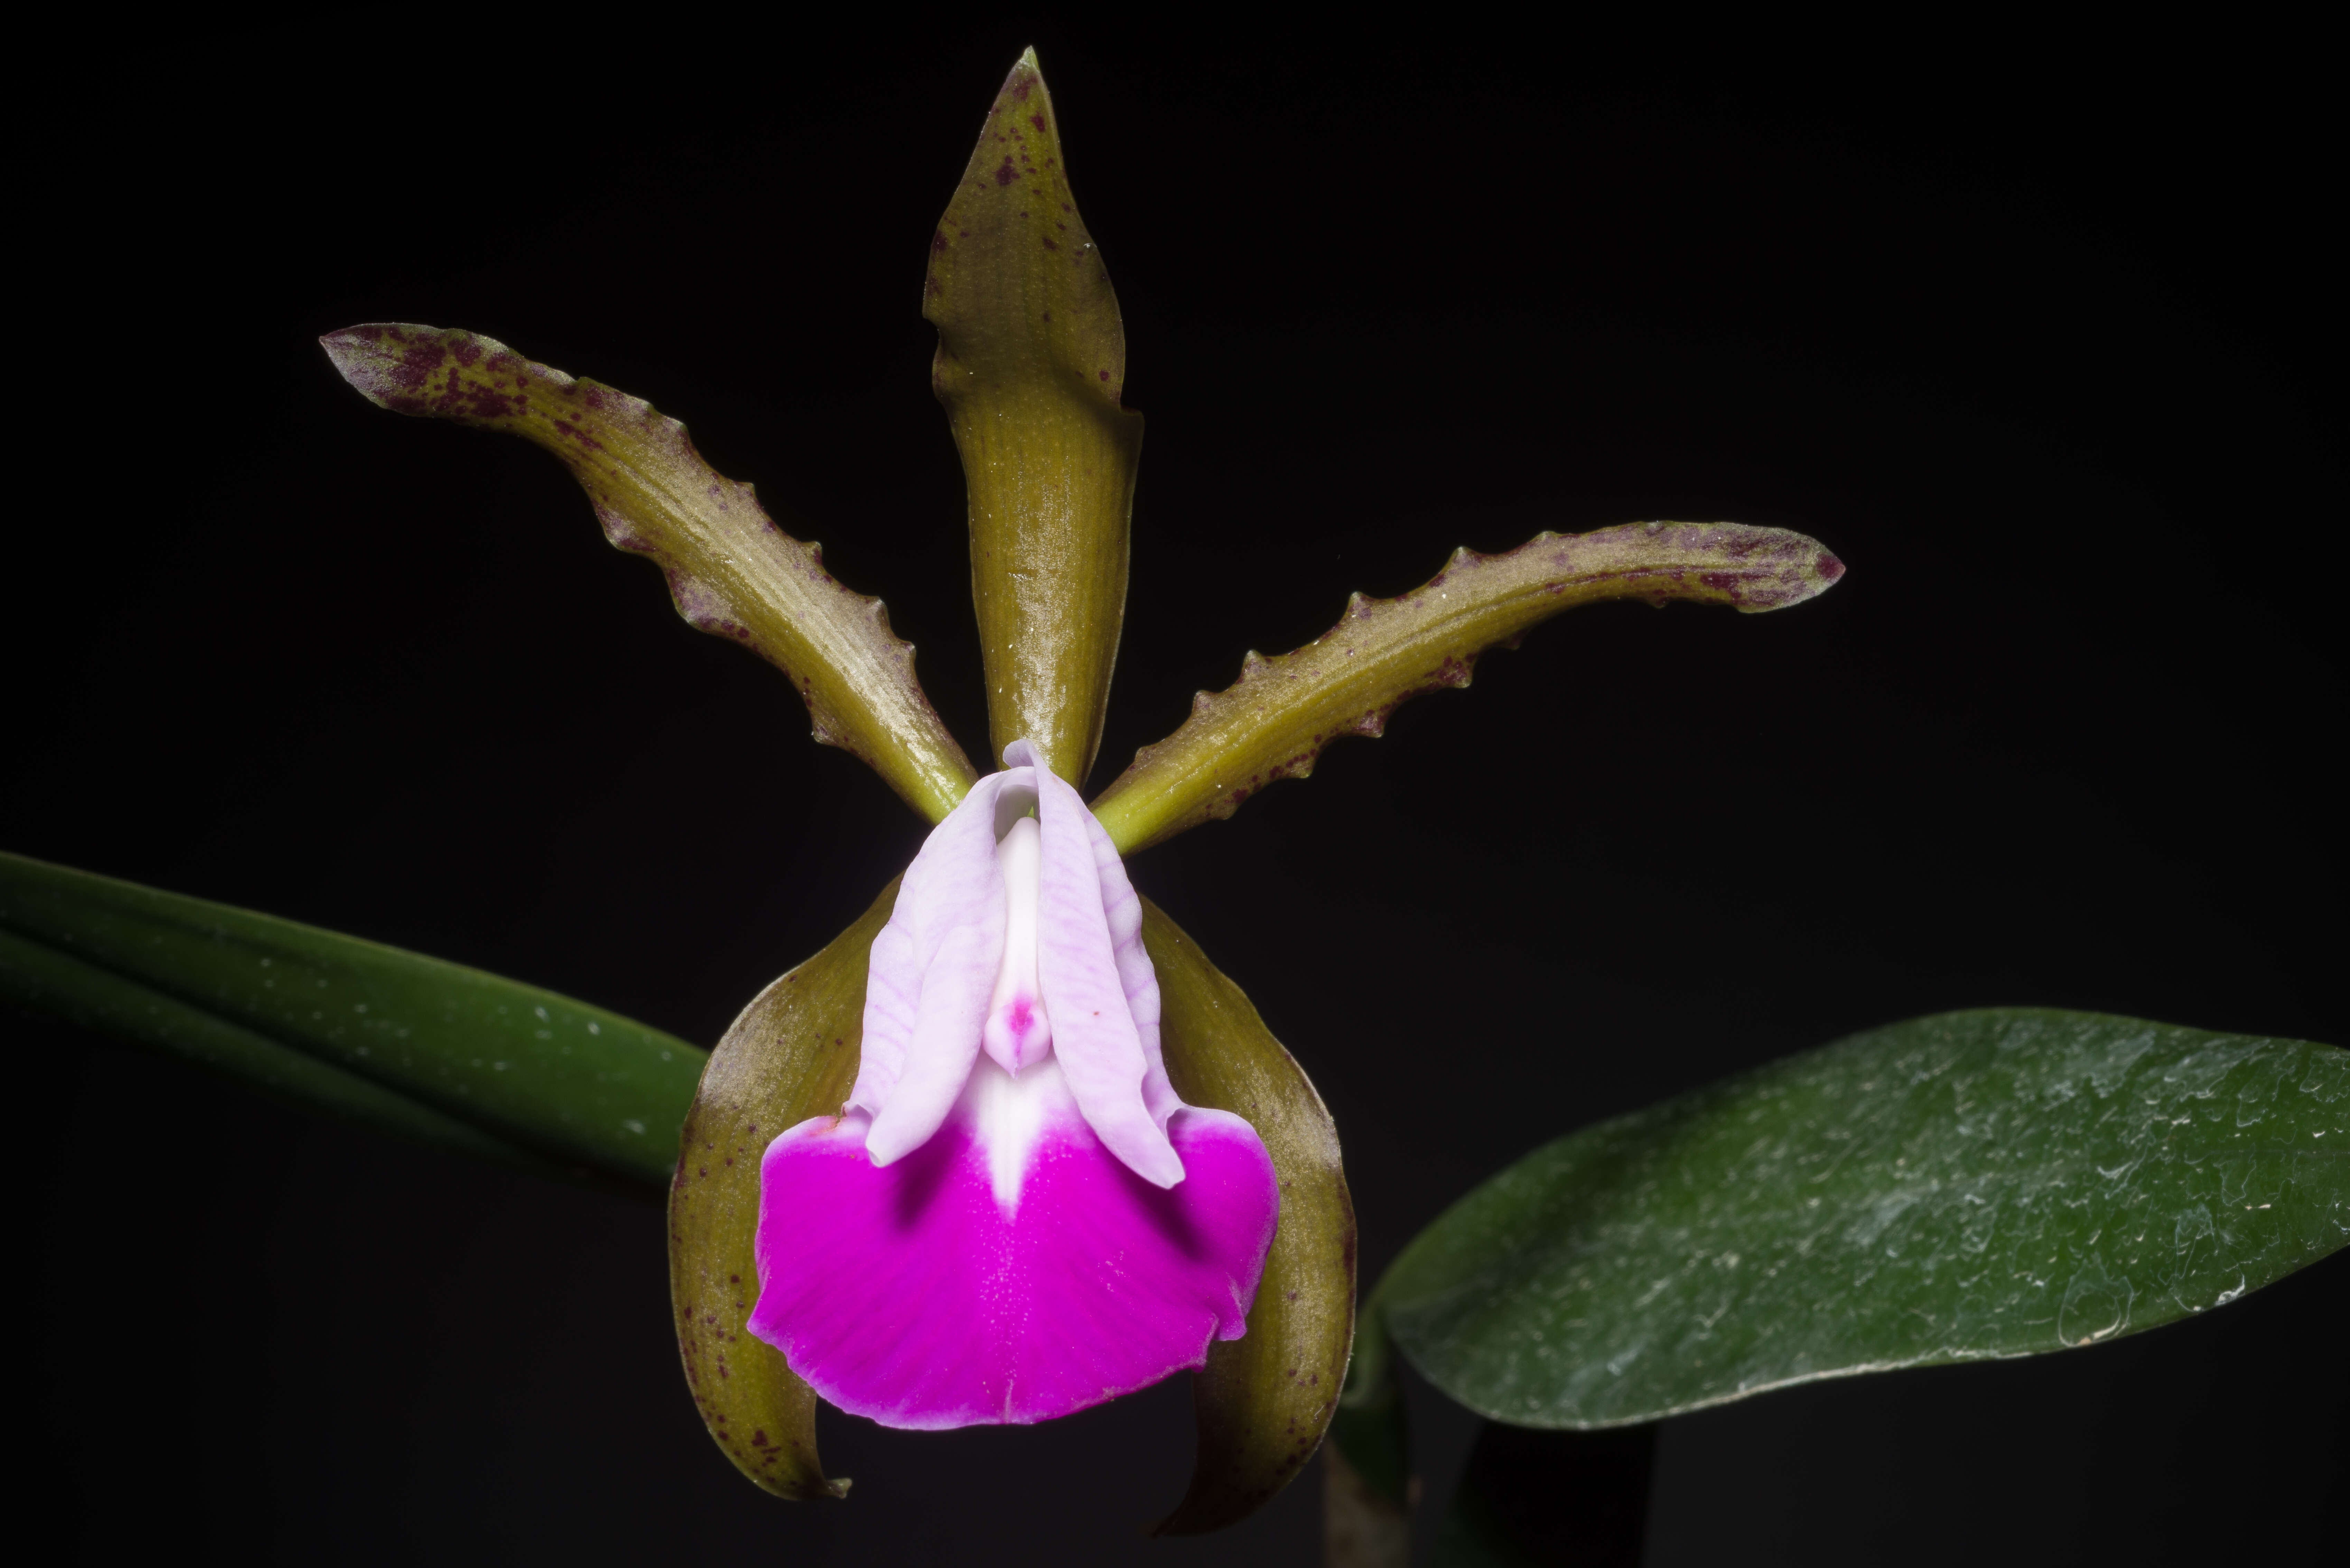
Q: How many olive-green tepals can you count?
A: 5